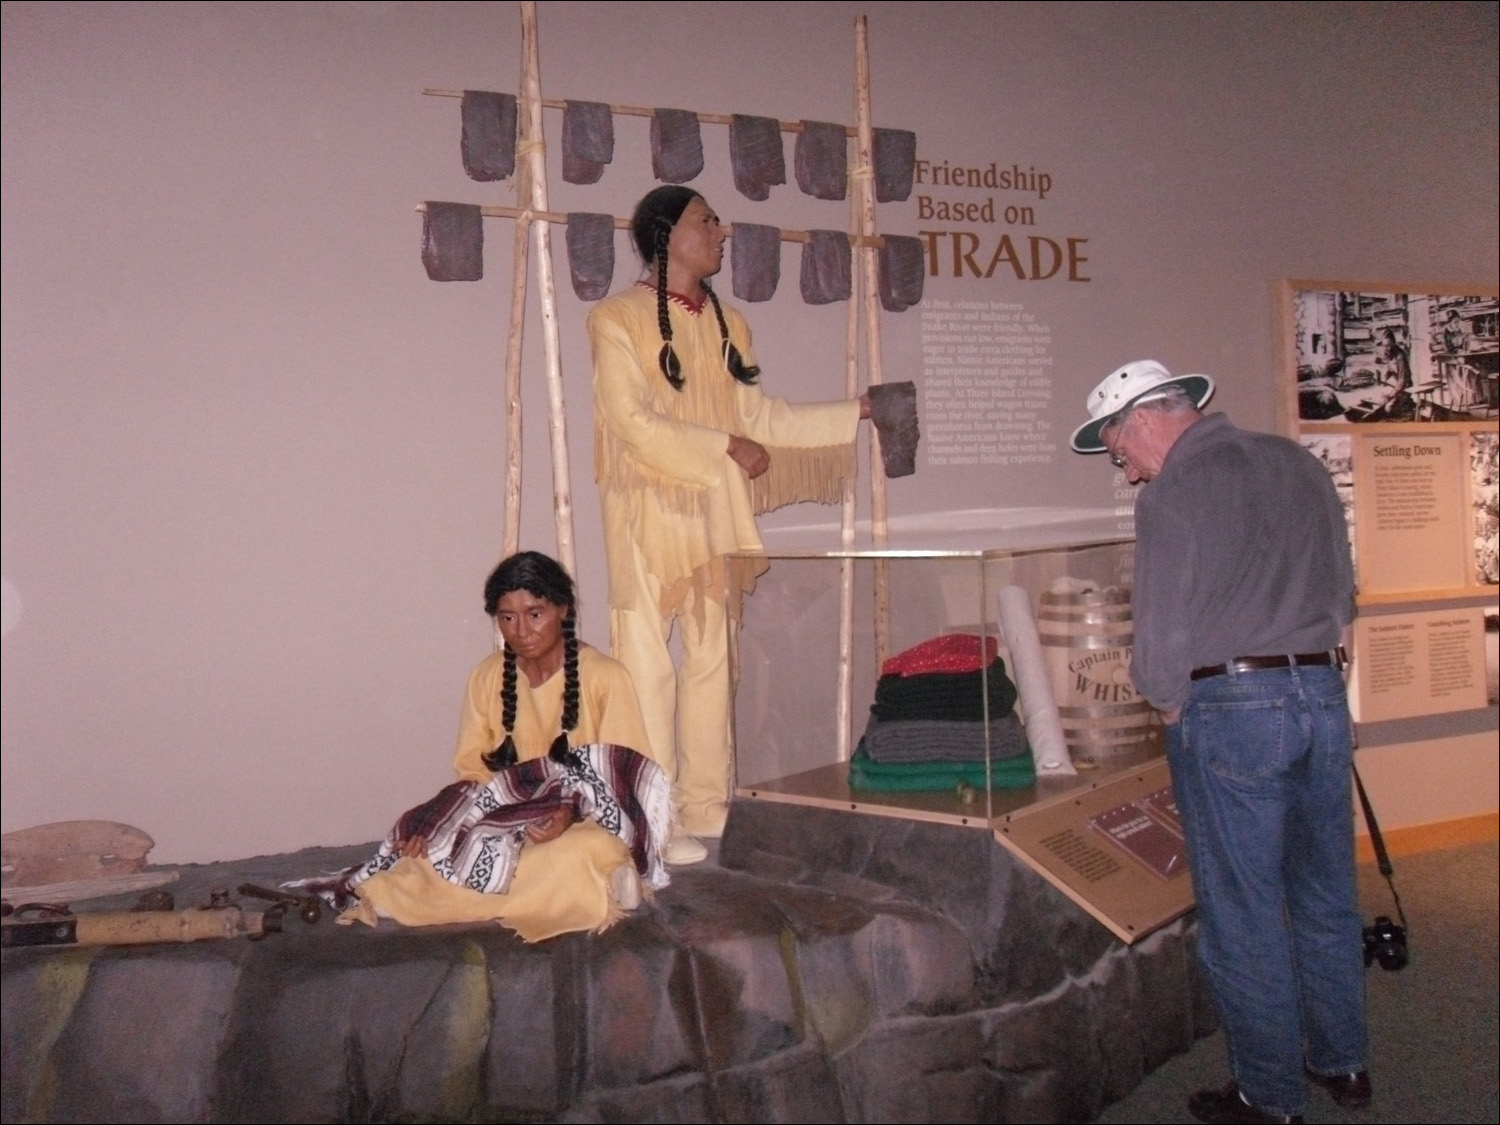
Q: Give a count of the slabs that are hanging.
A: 11